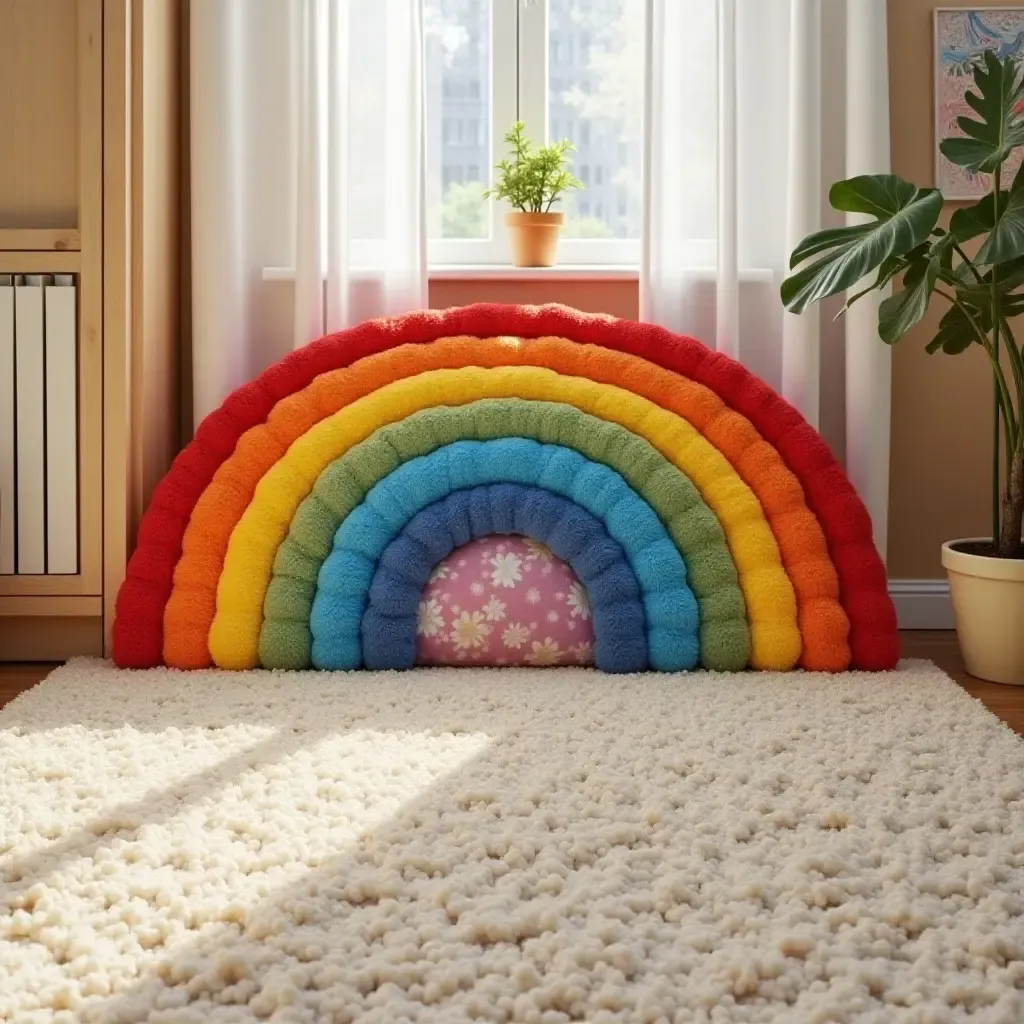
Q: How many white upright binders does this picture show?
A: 3